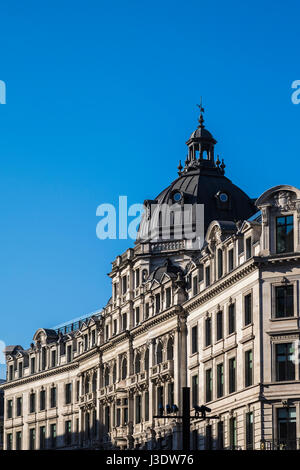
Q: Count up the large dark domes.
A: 1